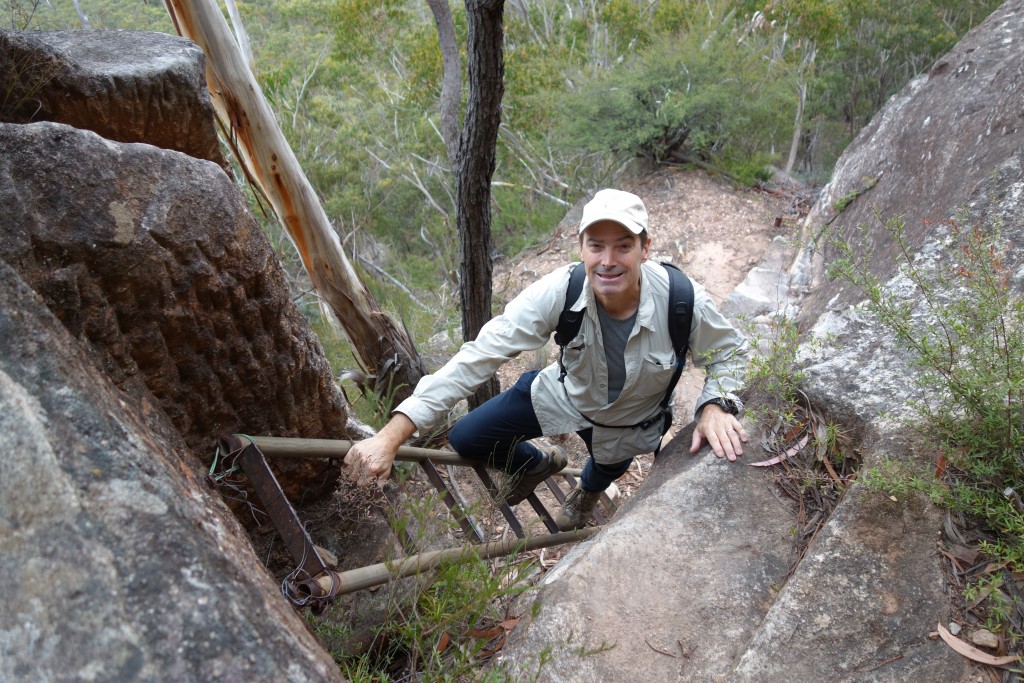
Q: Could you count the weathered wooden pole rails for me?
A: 2